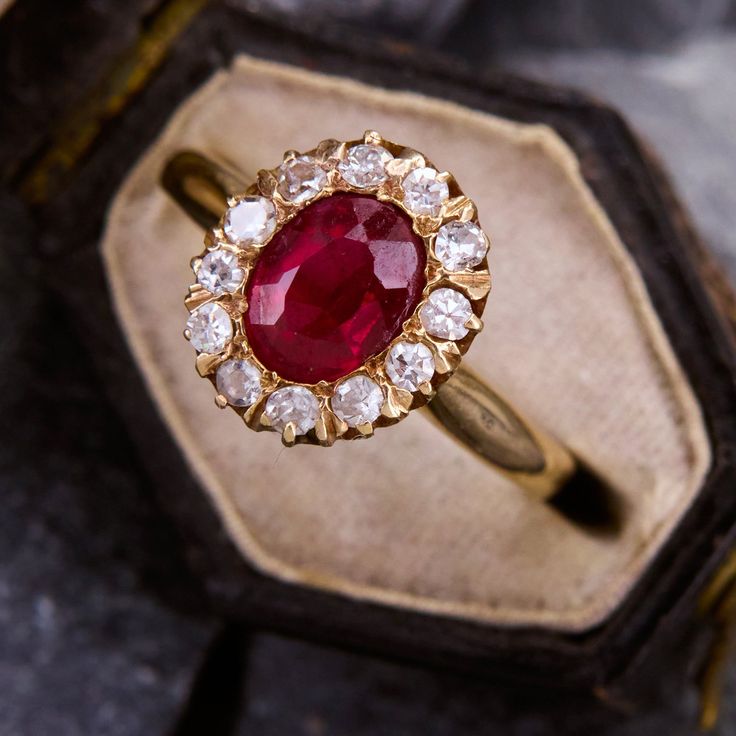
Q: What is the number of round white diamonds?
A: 12